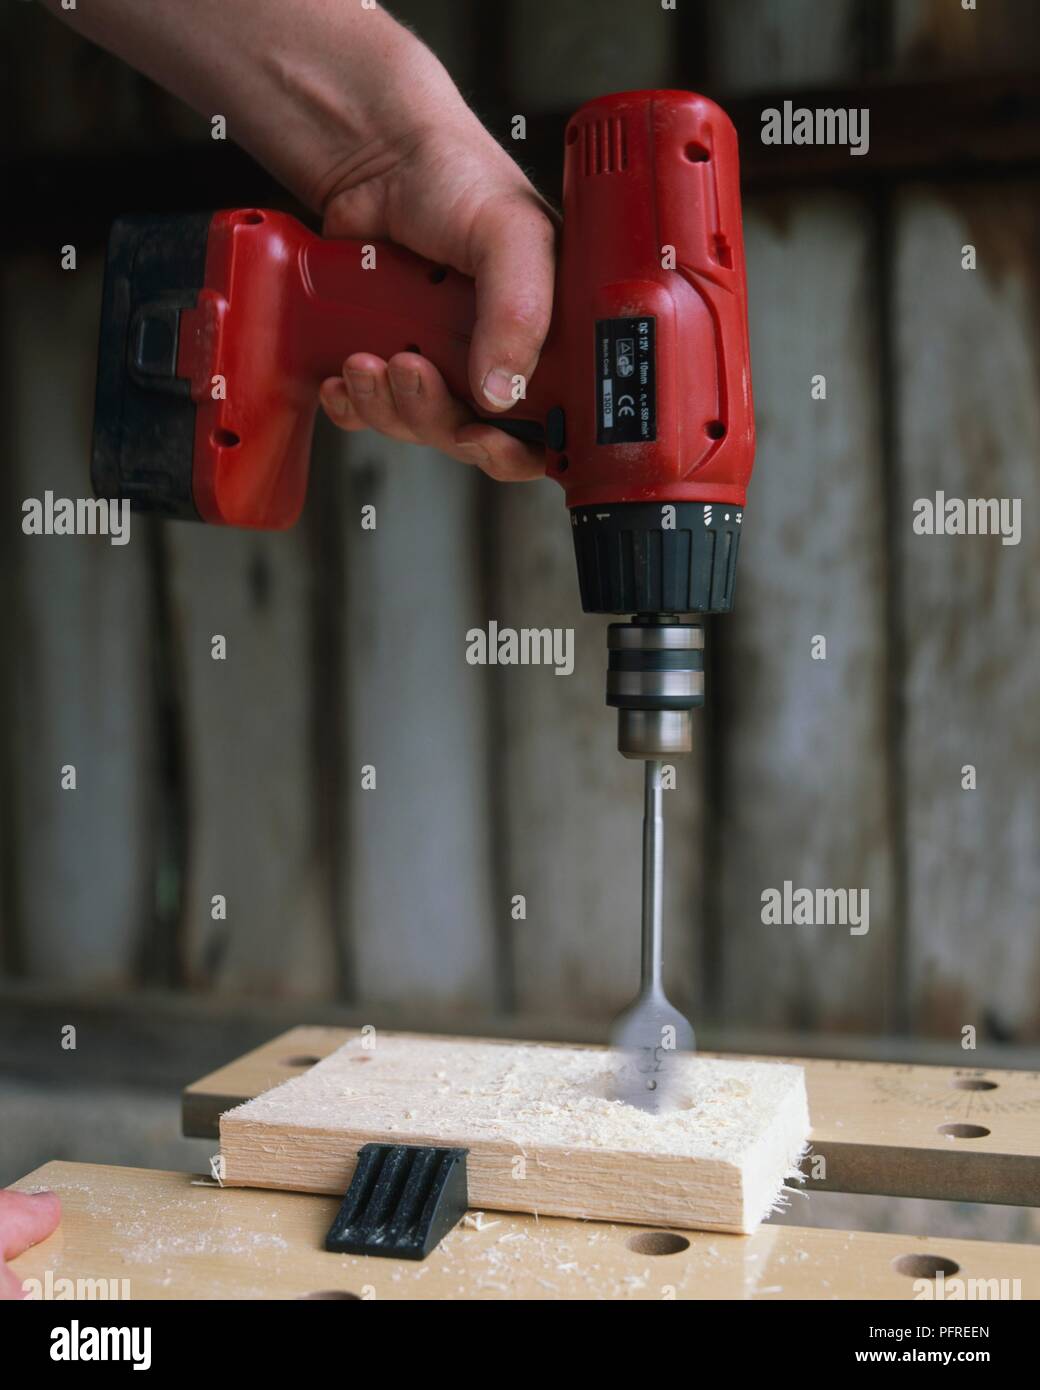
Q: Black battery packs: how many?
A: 1